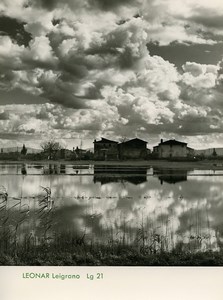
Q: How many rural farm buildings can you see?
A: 3